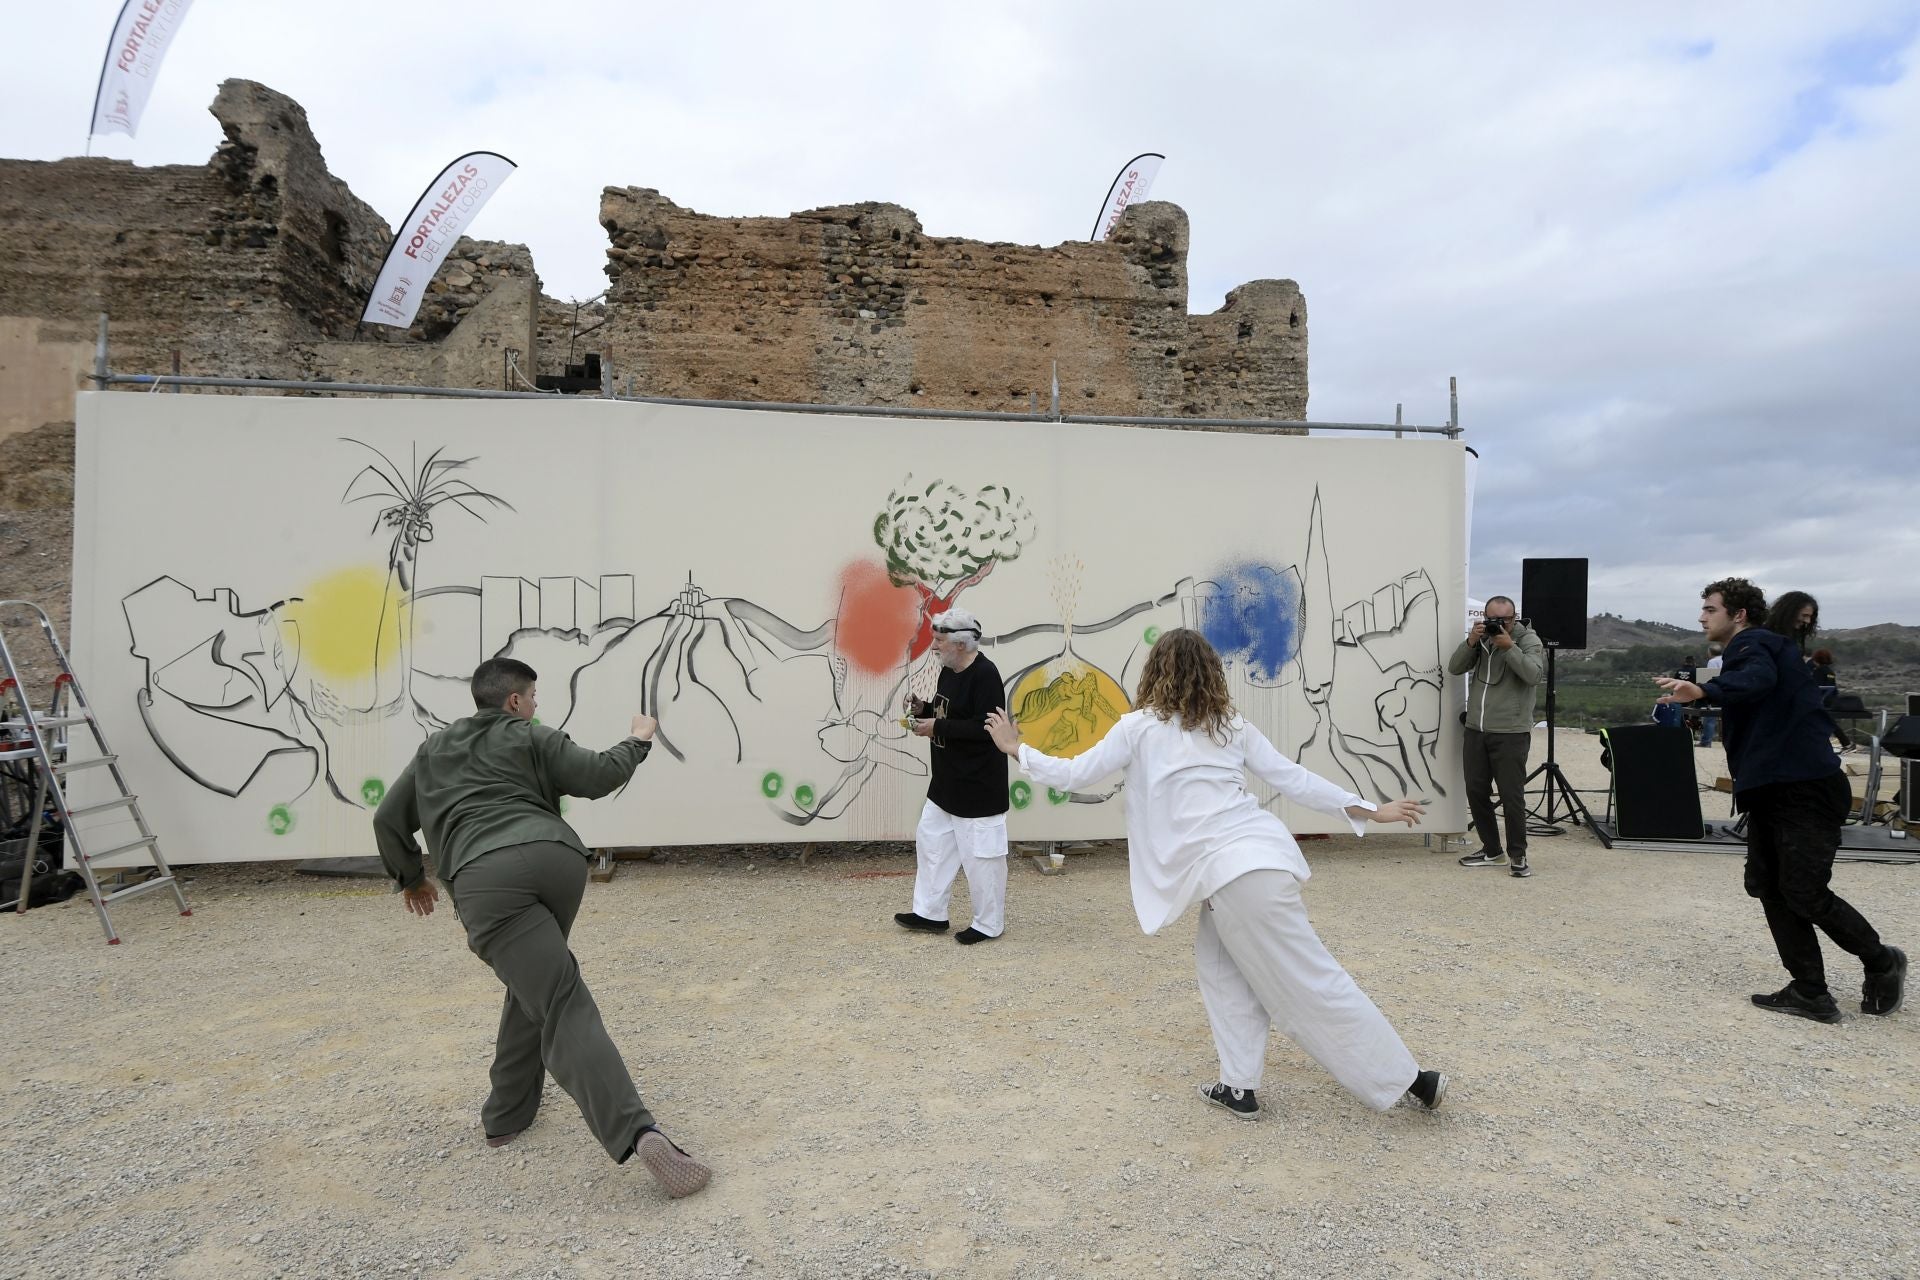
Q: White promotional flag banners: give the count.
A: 3